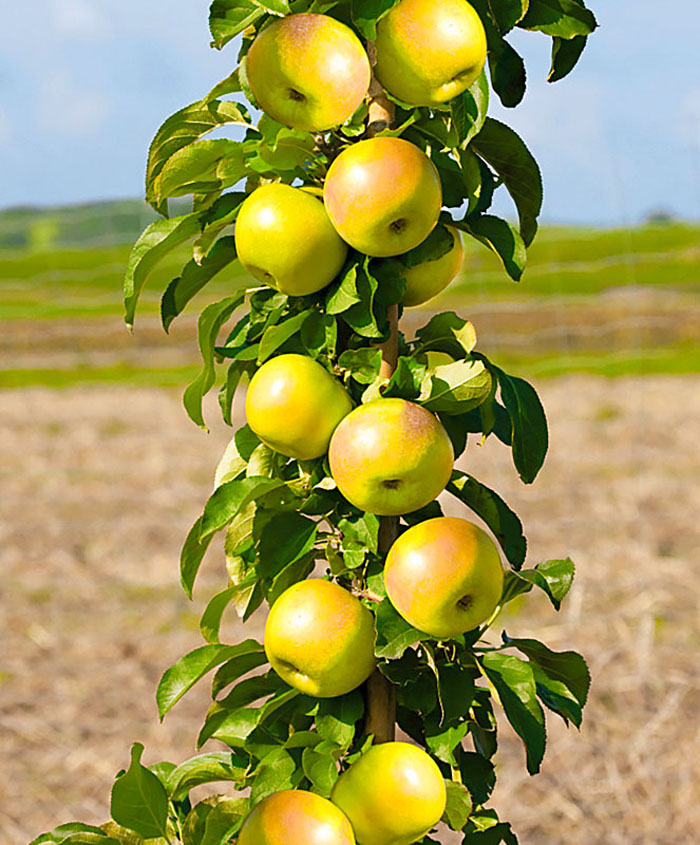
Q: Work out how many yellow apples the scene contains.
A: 11